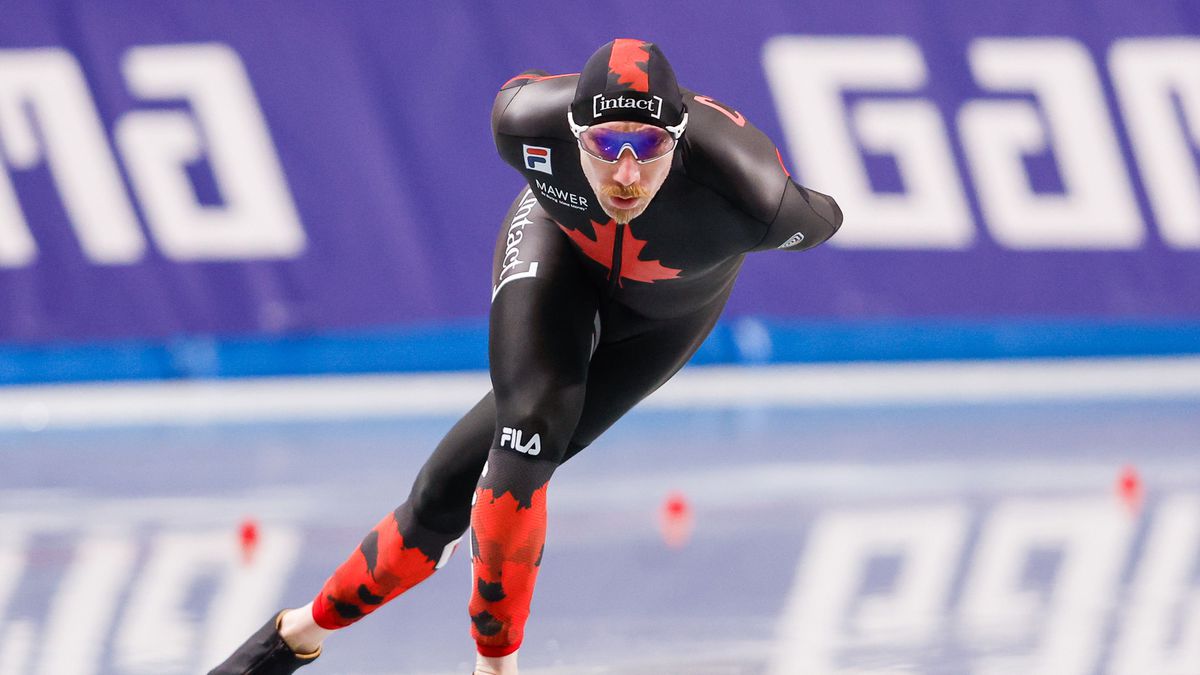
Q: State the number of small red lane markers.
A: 3